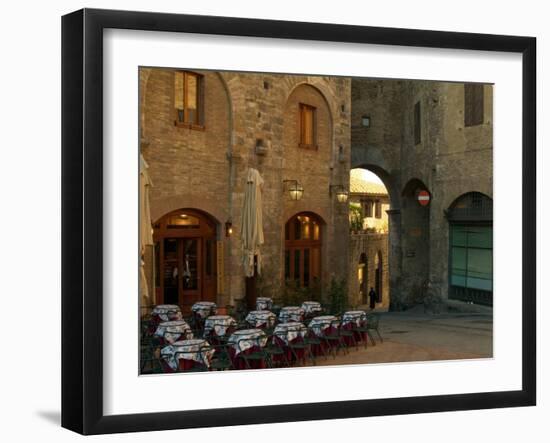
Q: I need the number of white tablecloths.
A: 13